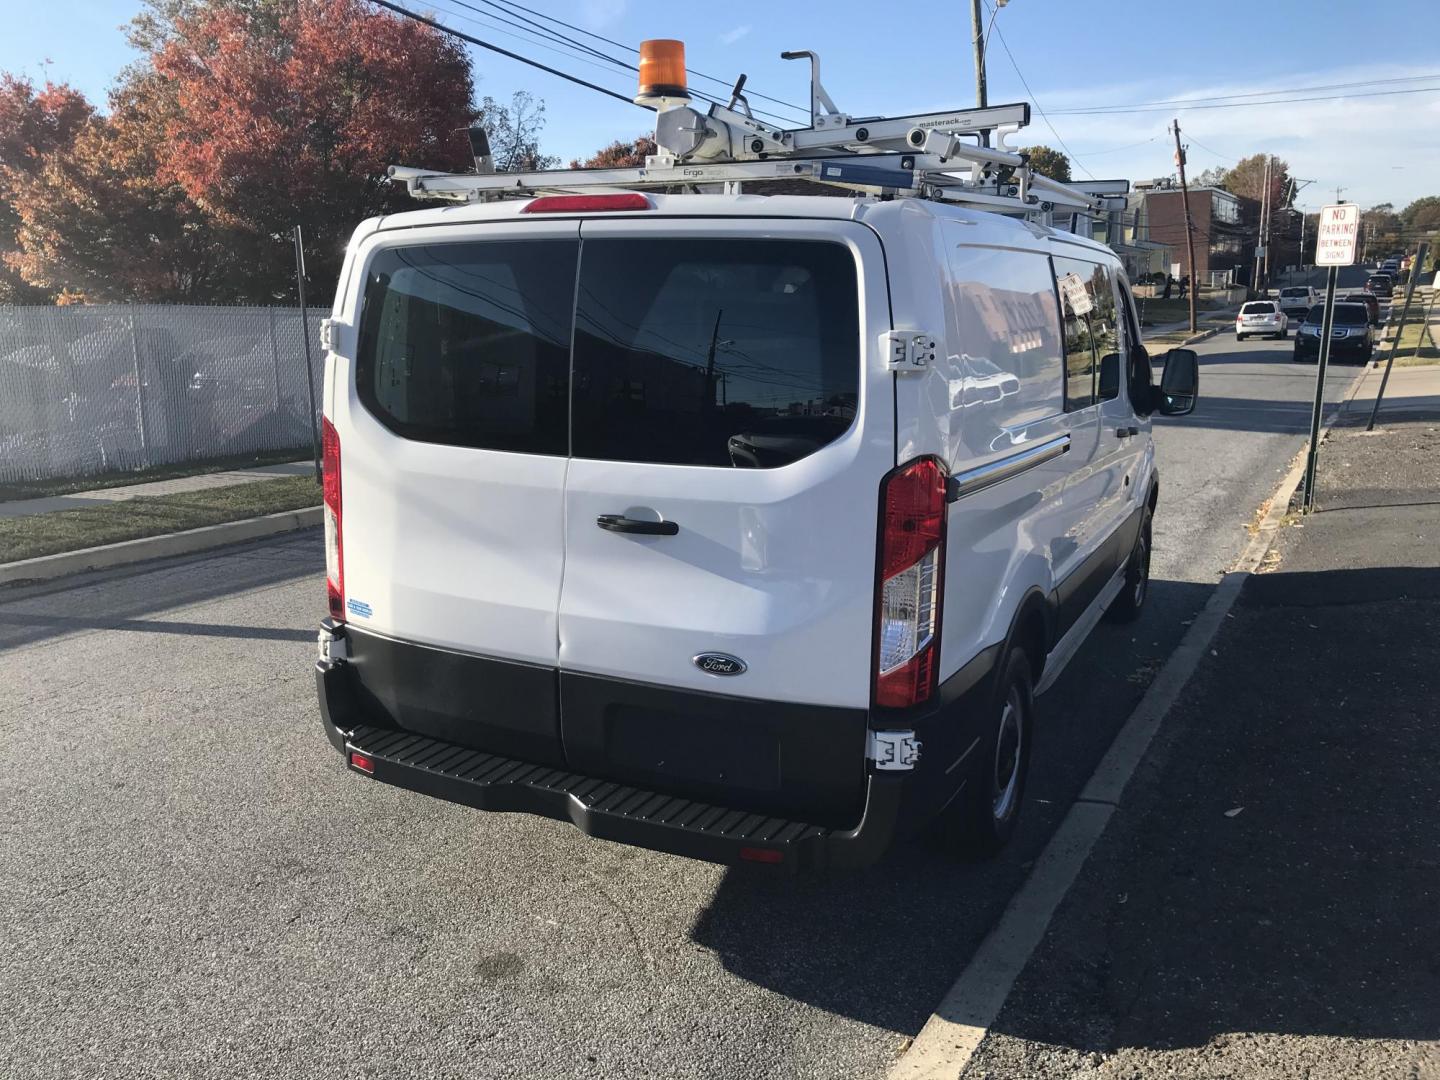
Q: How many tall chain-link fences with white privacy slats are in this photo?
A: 1